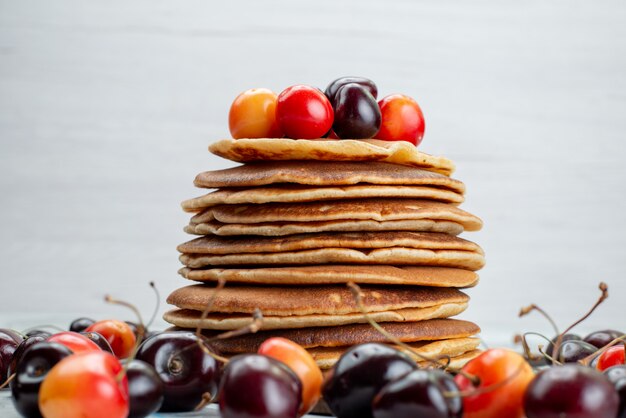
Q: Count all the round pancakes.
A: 13